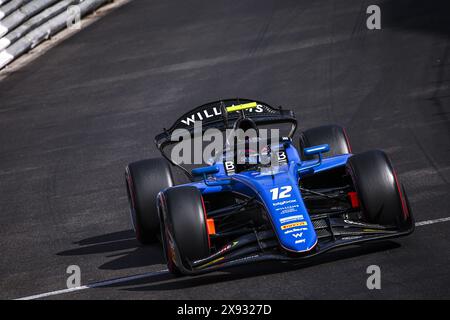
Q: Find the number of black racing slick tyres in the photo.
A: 4